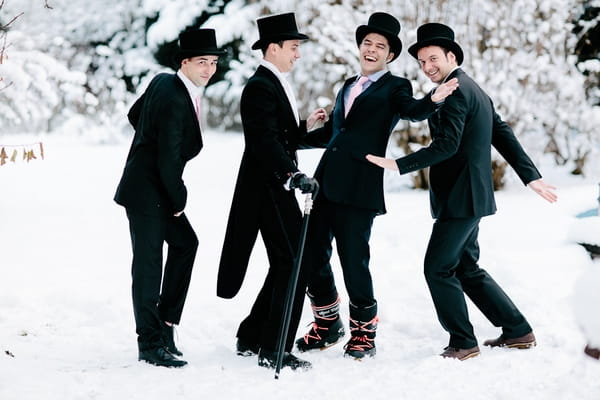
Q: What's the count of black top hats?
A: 4